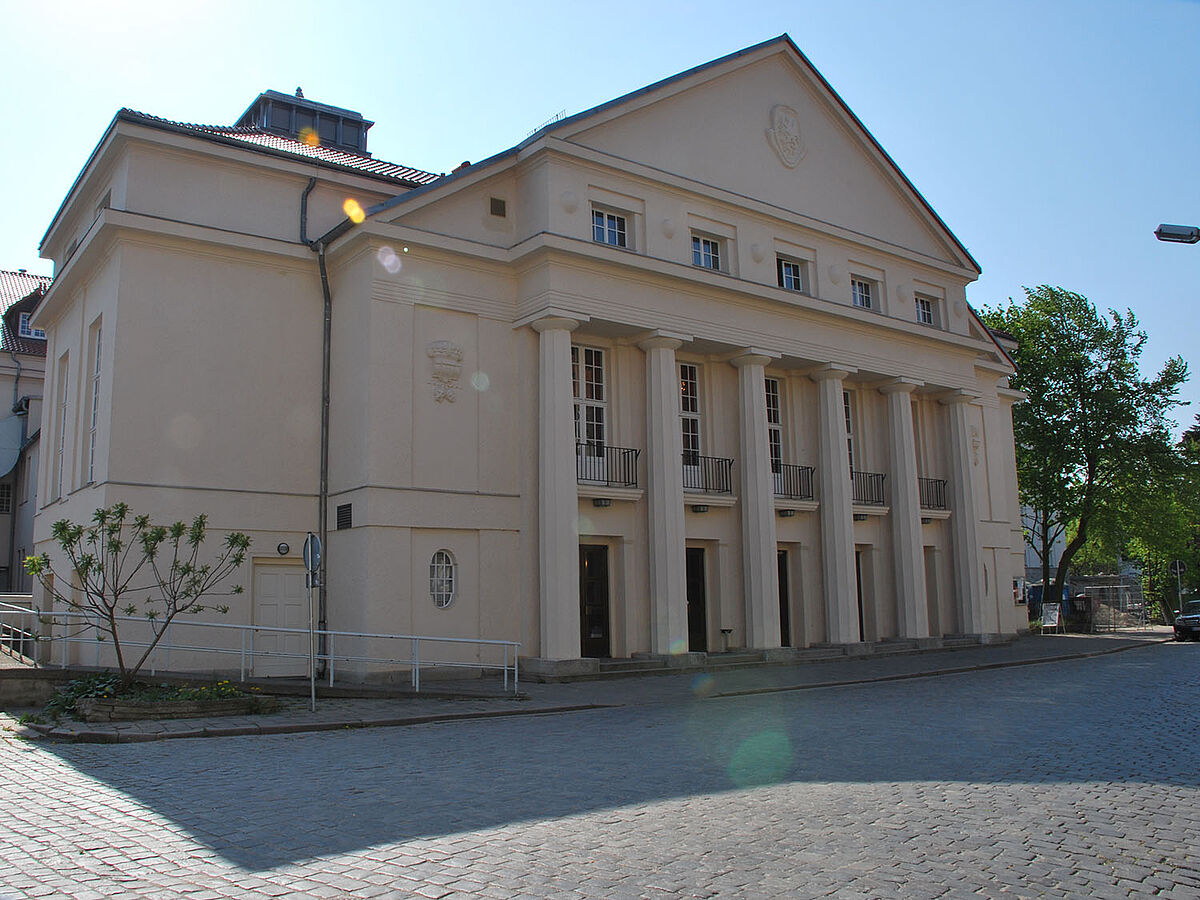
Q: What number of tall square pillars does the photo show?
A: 6